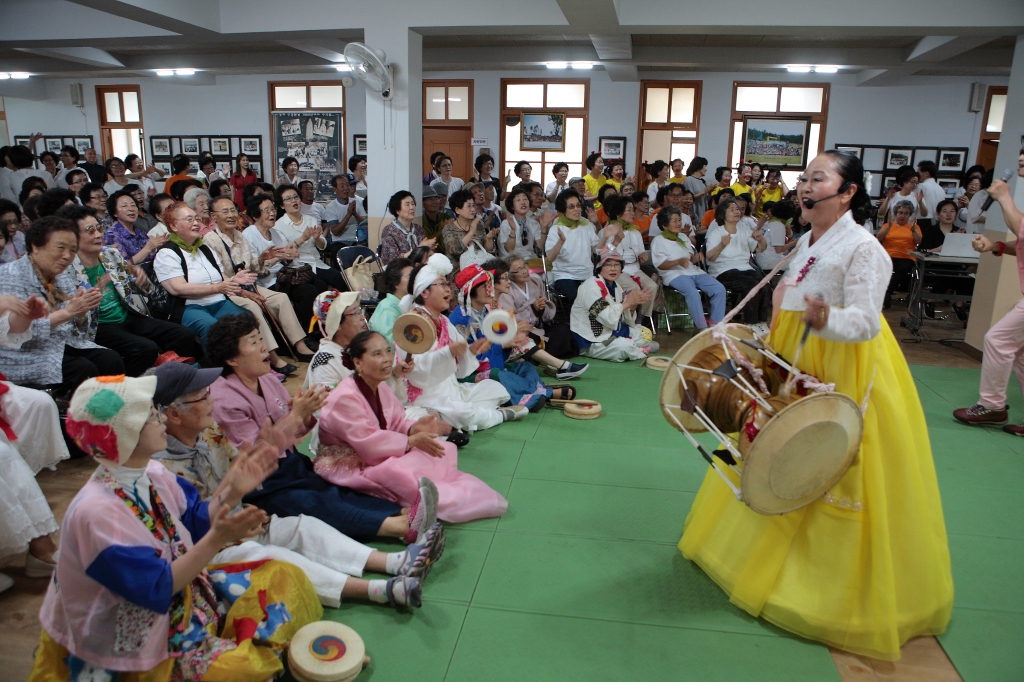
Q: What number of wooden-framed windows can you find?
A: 7